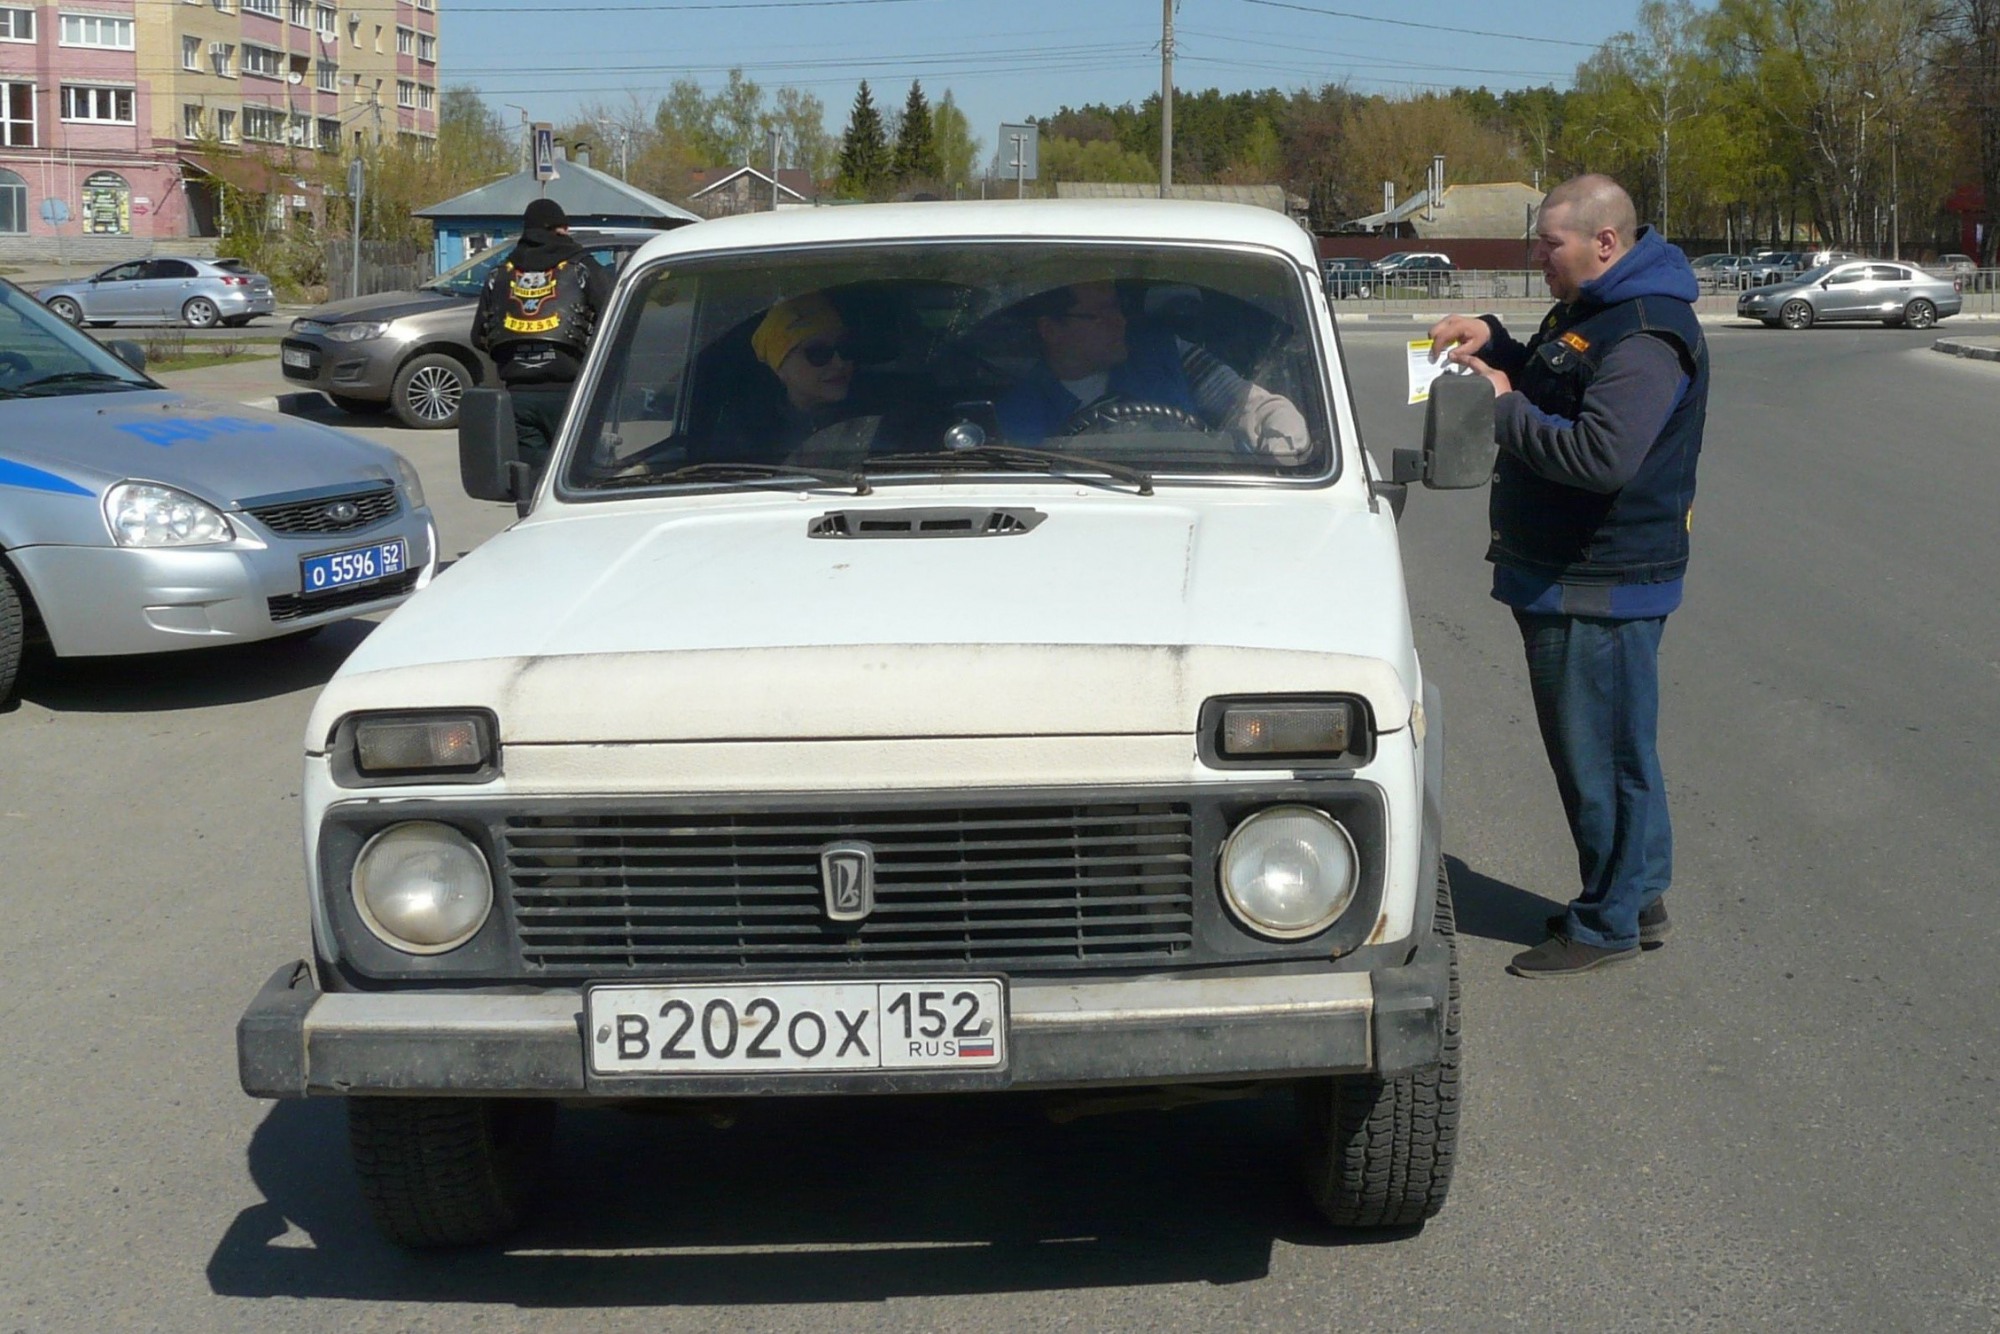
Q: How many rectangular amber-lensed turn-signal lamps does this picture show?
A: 2